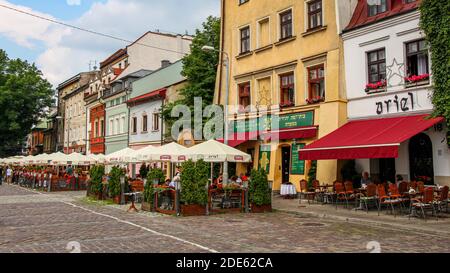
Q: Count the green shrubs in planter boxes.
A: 5